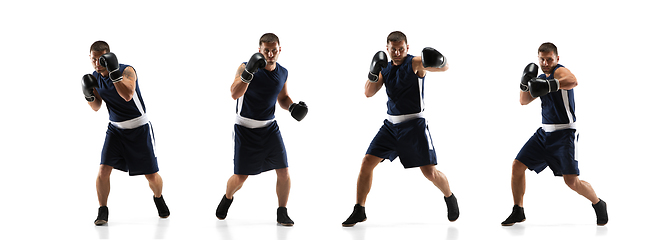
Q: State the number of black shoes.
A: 8